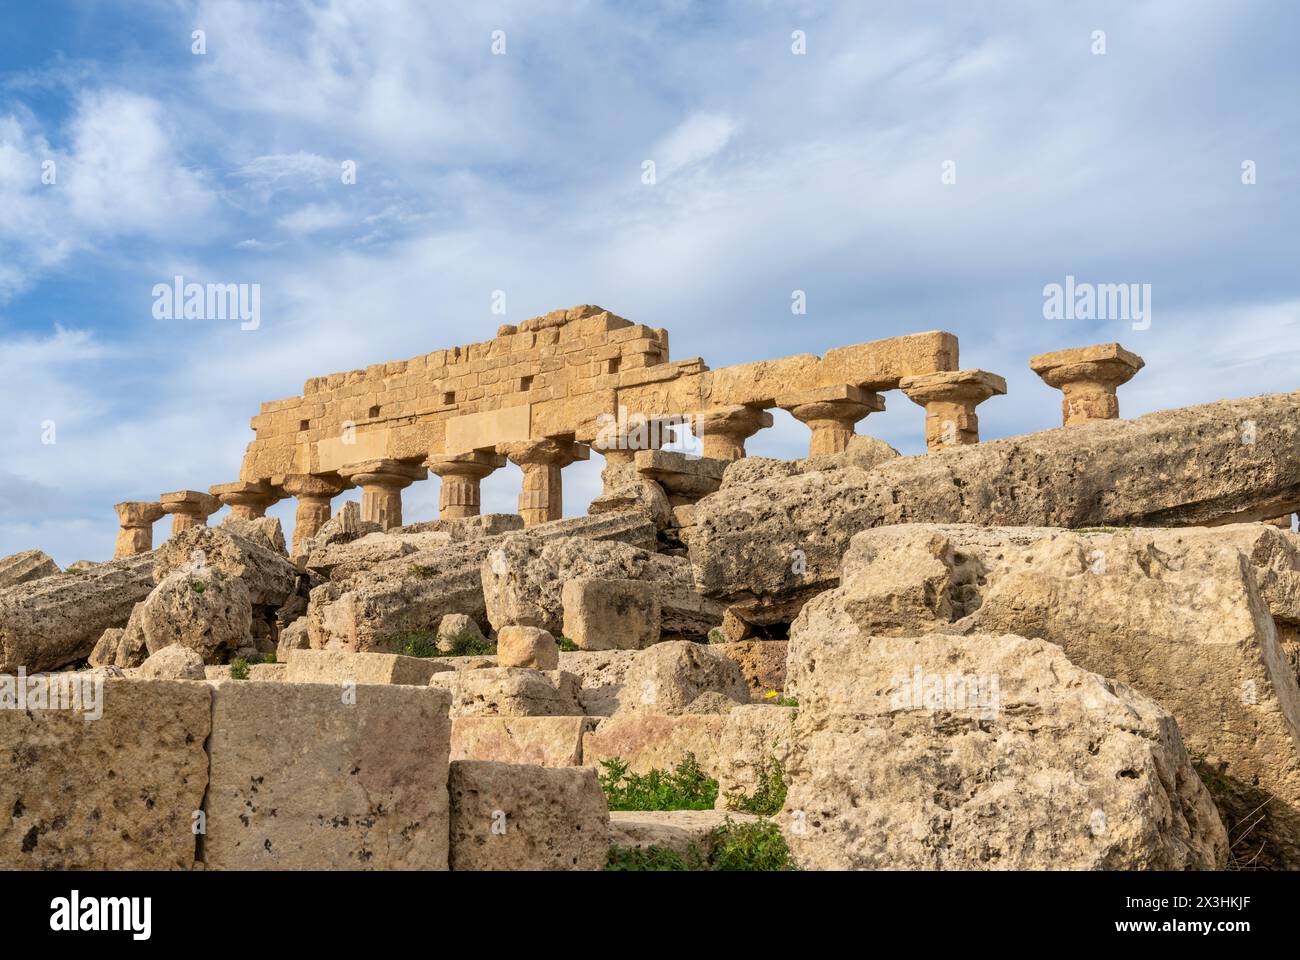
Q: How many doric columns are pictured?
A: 12